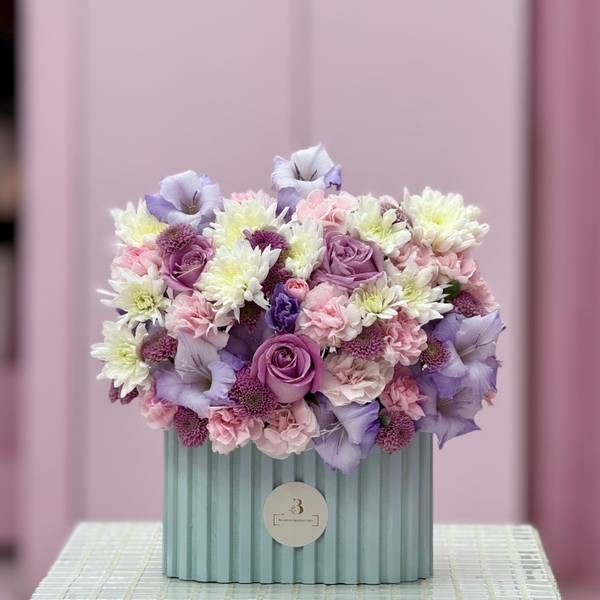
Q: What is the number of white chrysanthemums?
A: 10